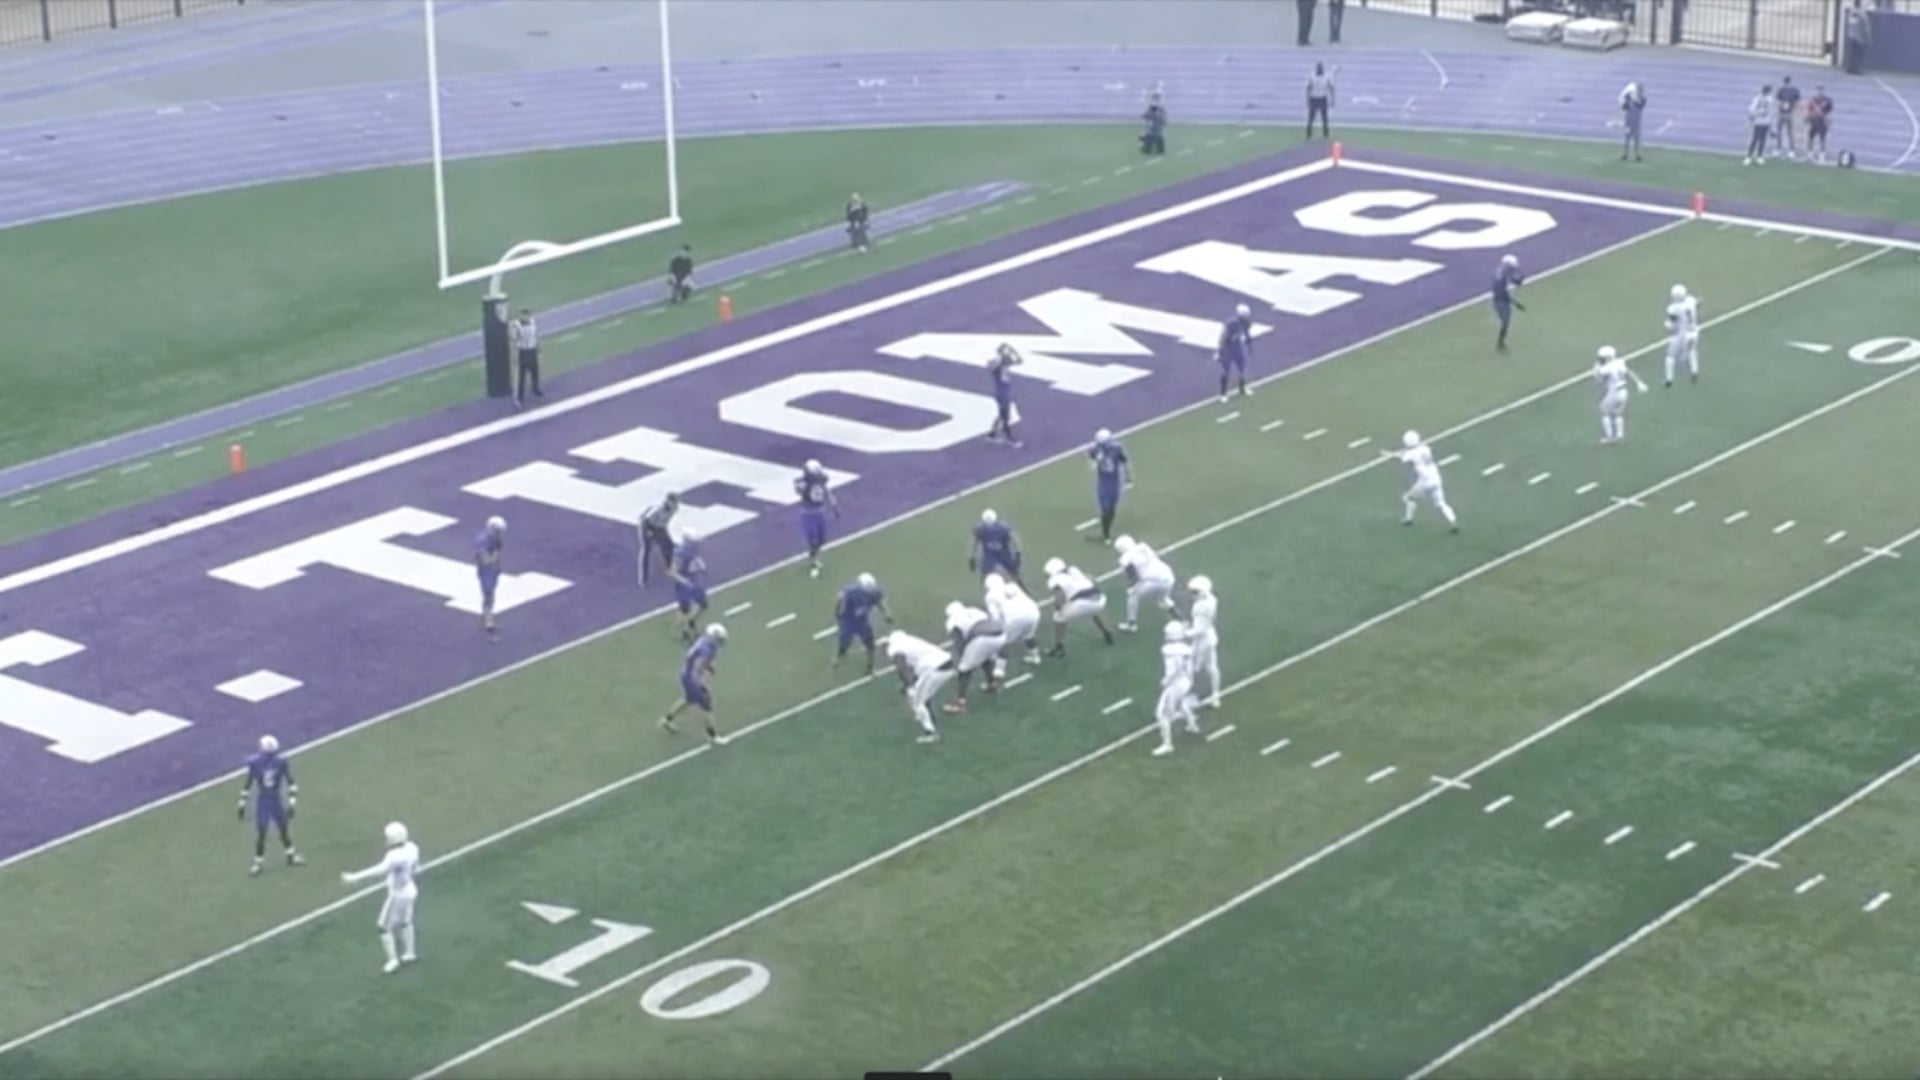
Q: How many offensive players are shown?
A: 11